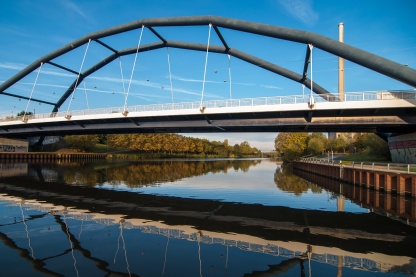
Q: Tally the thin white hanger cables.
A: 10